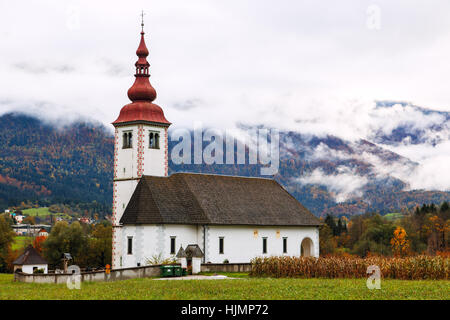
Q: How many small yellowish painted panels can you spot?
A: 2